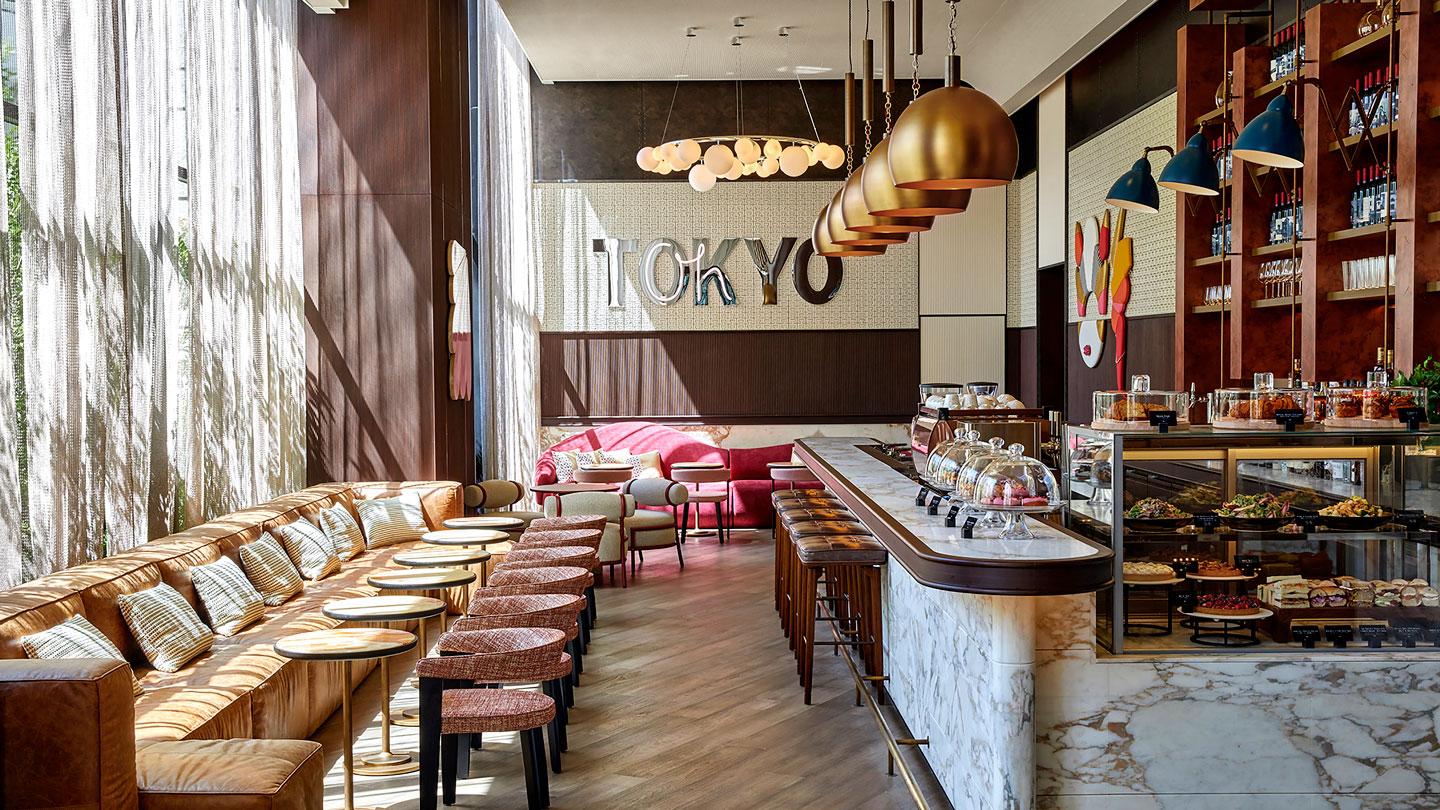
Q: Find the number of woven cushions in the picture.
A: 7